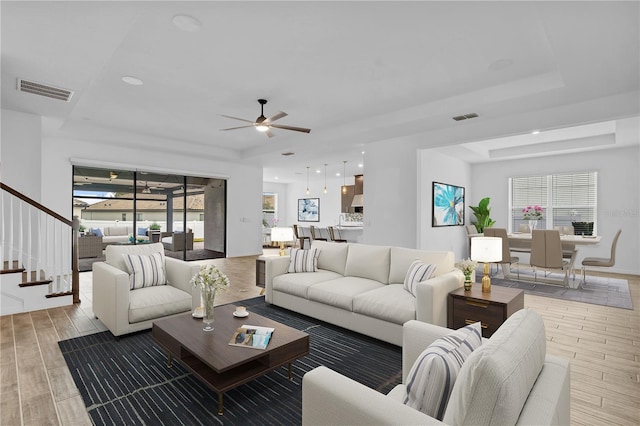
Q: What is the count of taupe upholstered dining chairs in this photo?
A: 6